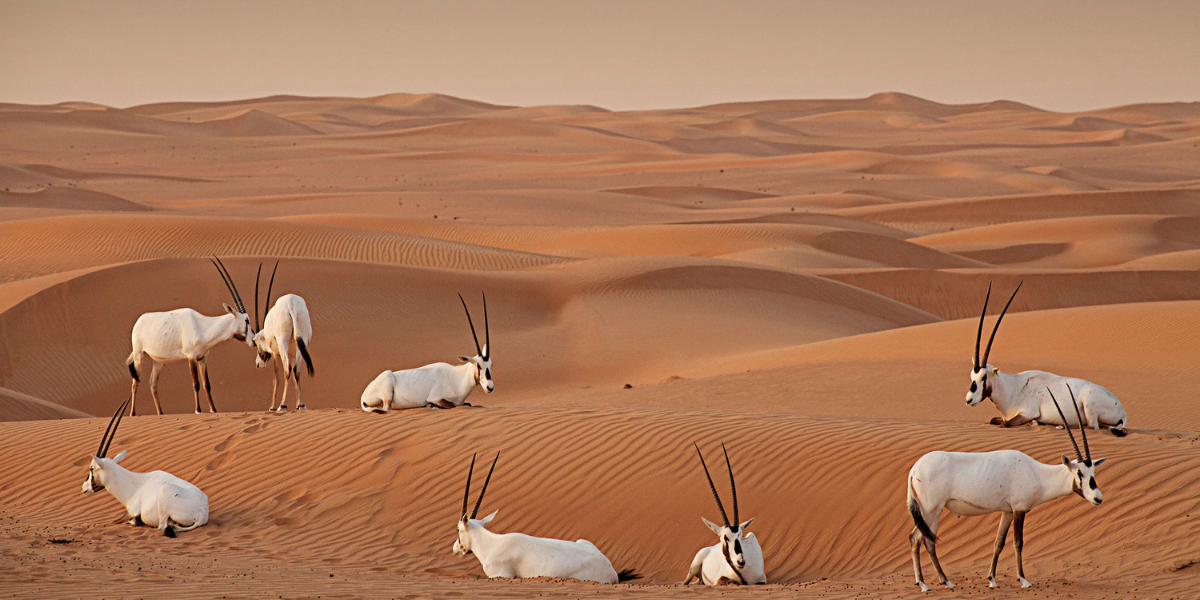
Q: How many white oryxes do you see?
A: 8